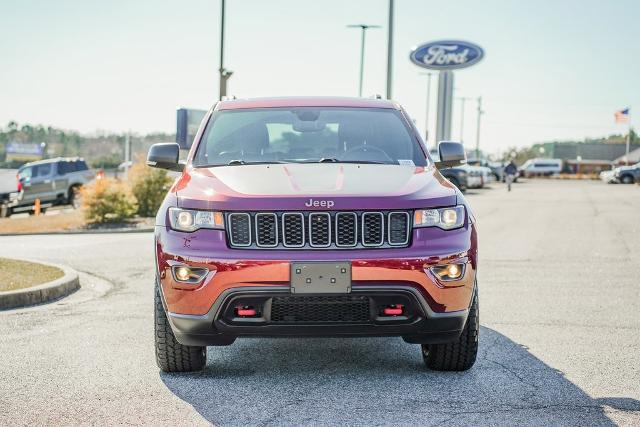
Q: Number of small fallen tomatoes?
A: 0